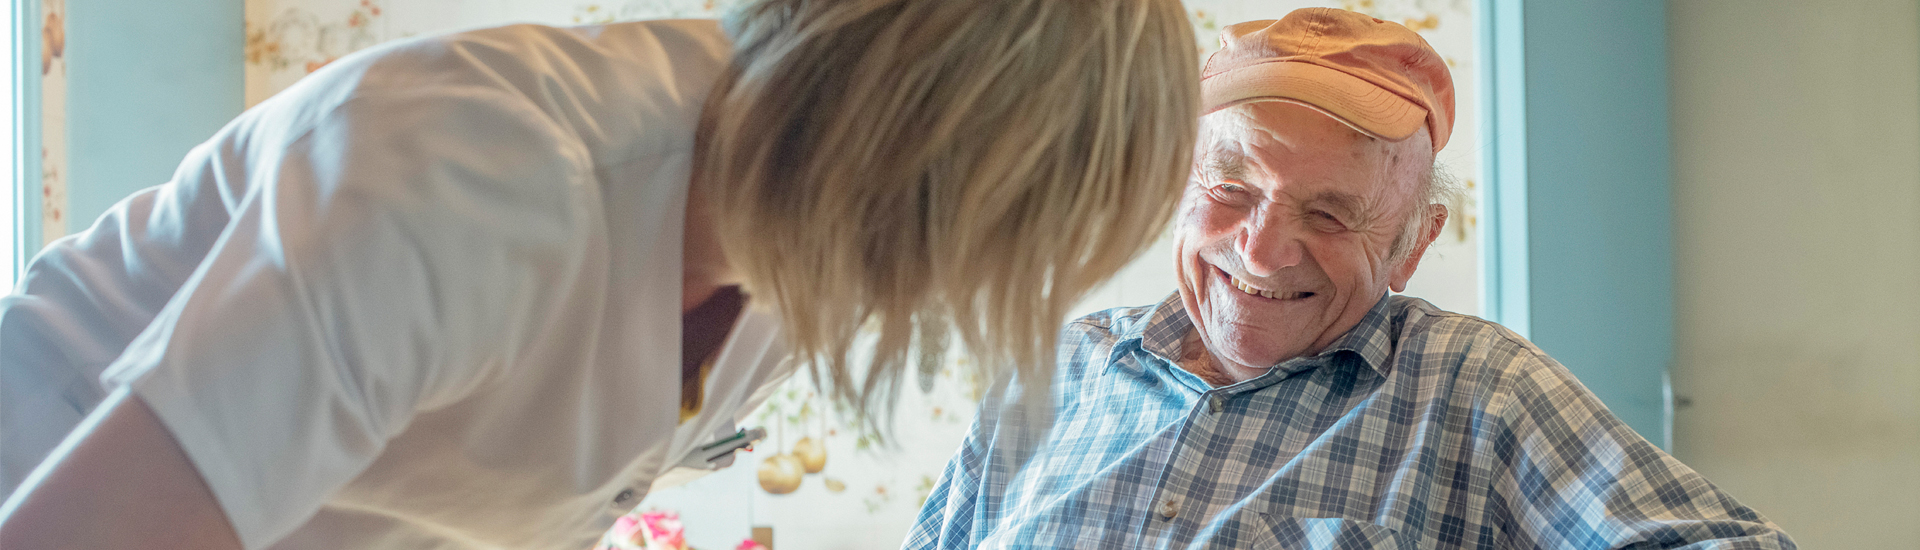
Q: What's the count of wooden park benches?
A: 0